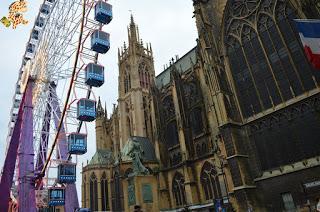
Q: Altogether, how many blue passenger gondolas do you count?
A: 7